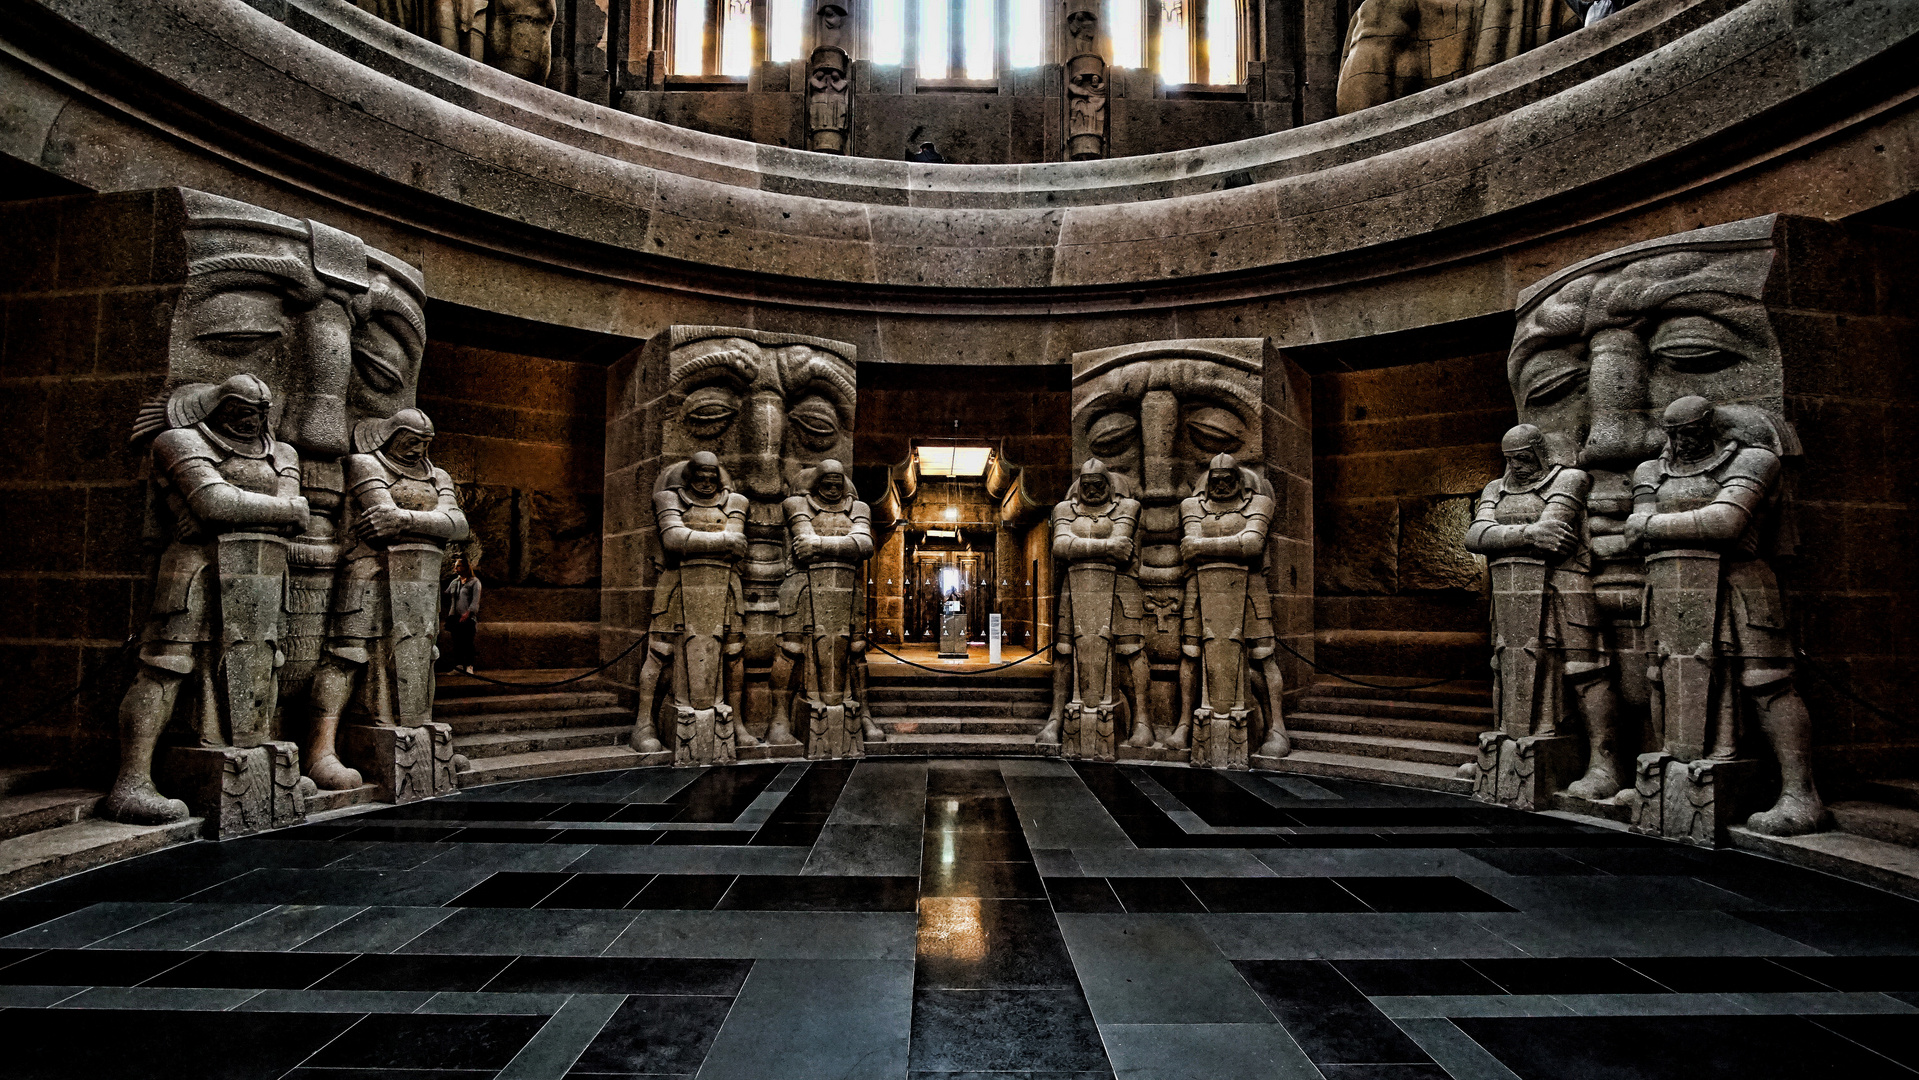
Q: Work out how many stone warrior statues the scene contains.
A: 8